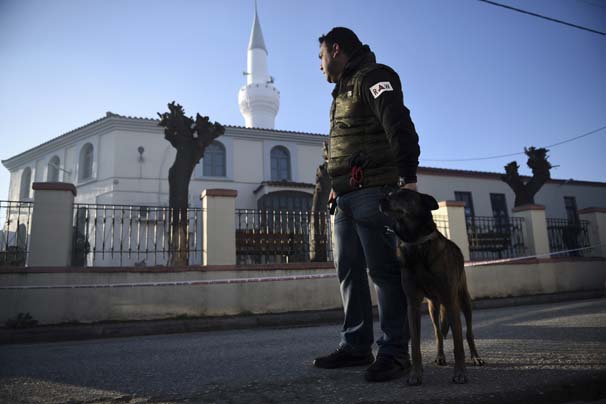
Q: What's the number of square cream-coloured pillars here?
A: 5